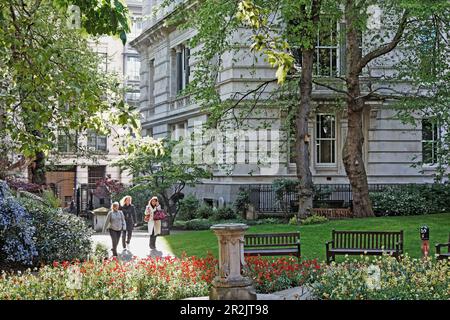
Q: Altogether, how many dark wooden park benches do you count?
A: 3